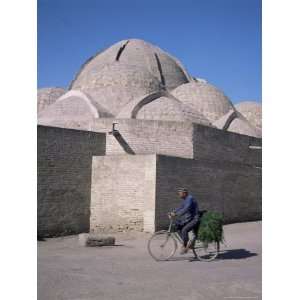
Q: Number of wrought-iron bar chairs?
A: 0